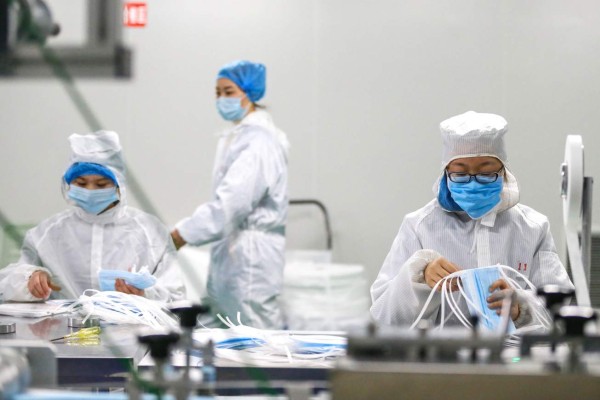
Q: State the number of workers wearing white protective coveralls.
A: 3